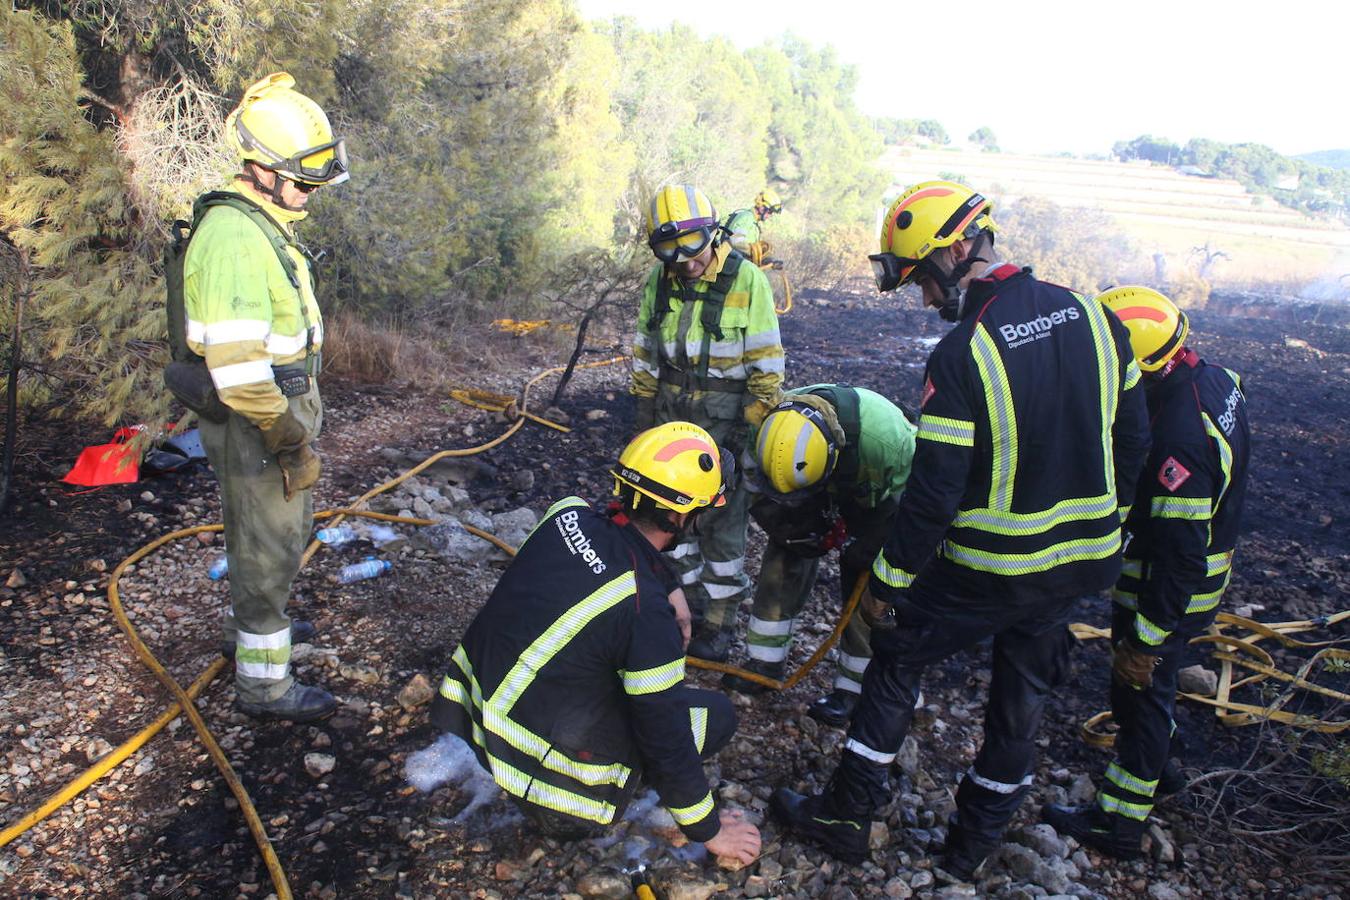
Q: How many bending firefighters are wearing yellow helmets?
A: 2